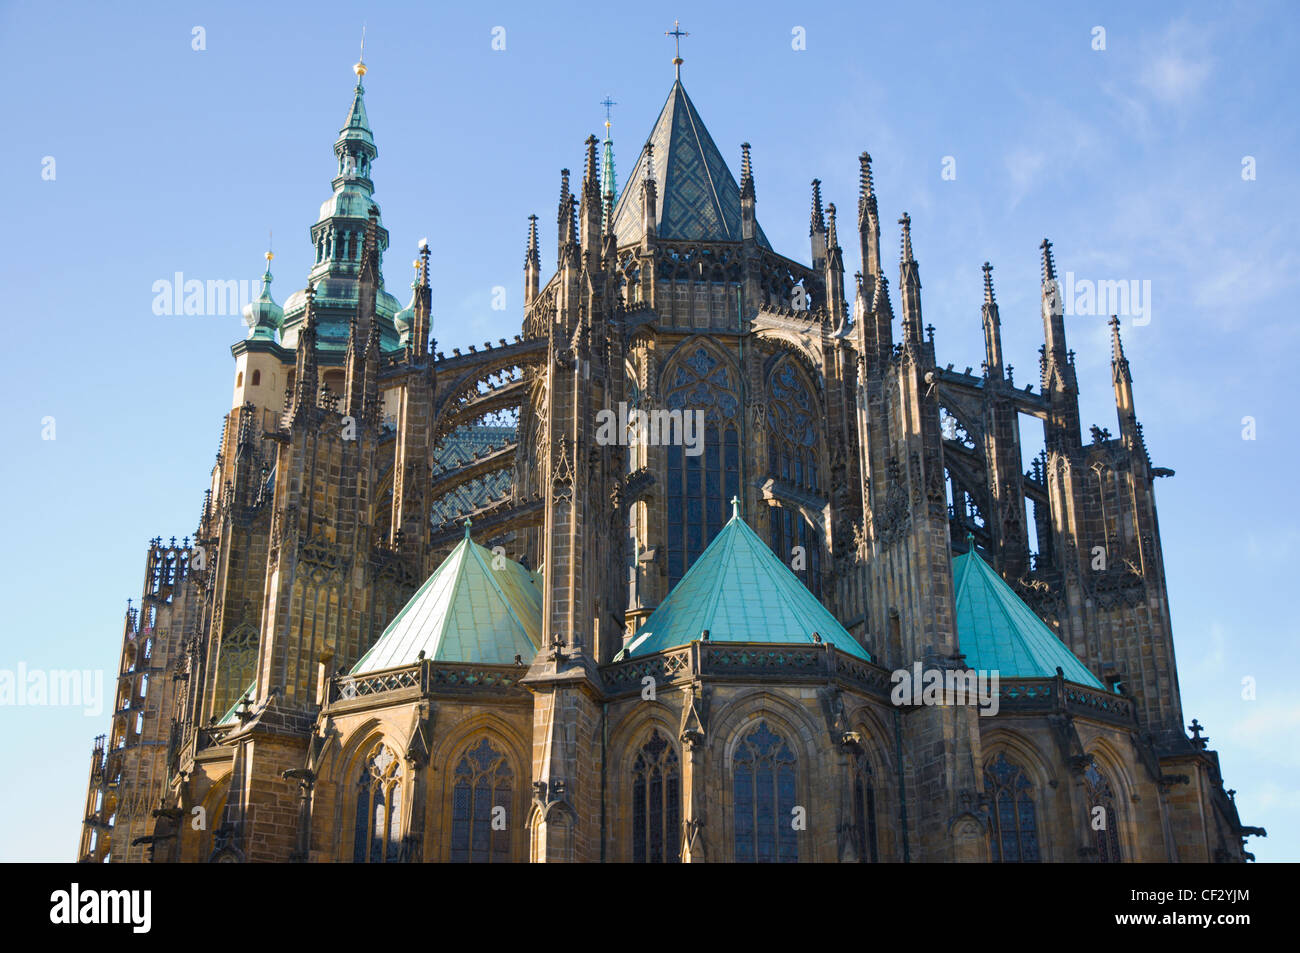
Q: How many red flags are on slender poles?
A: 0